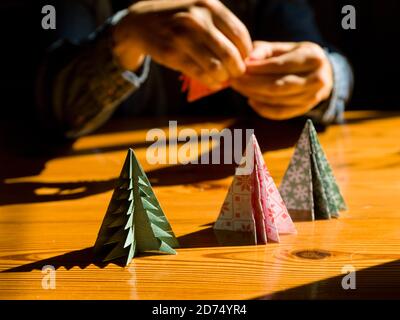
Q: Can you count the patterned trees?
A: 2